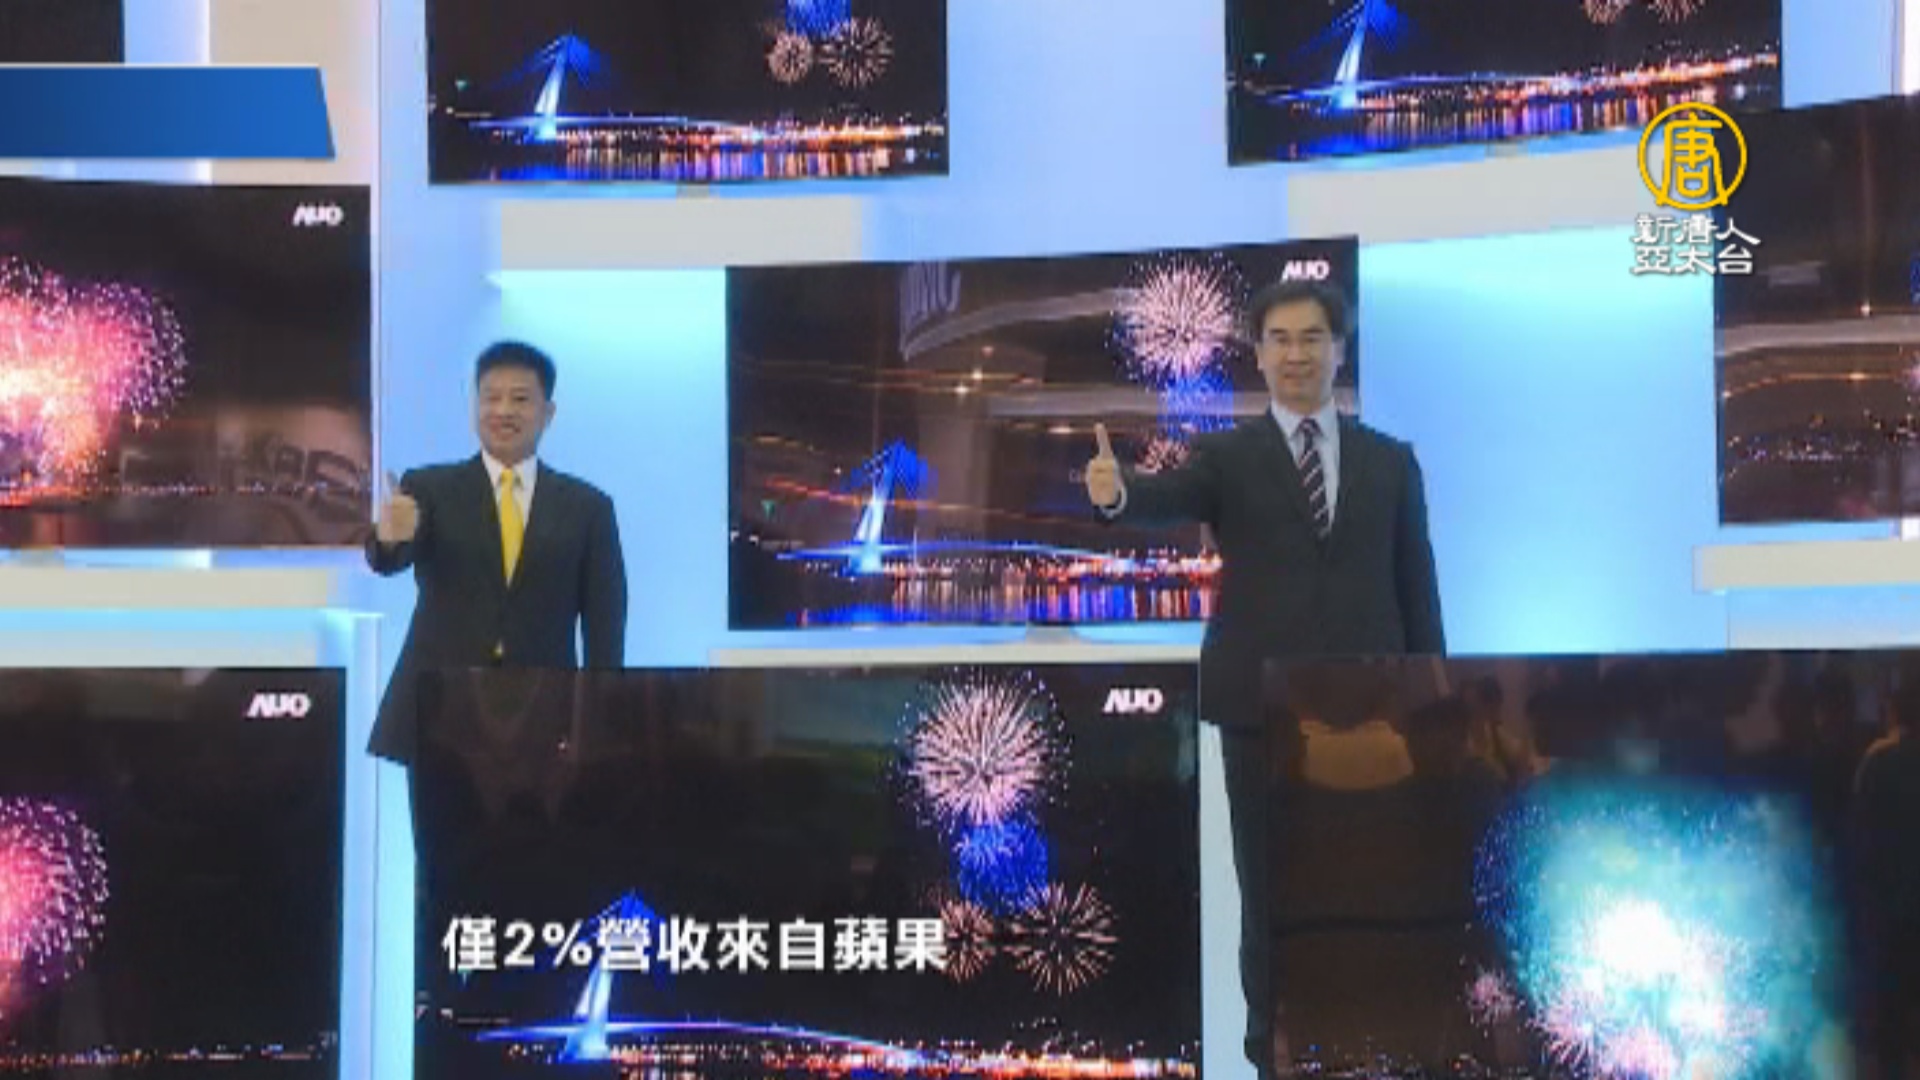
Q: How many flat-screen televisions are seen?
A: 9